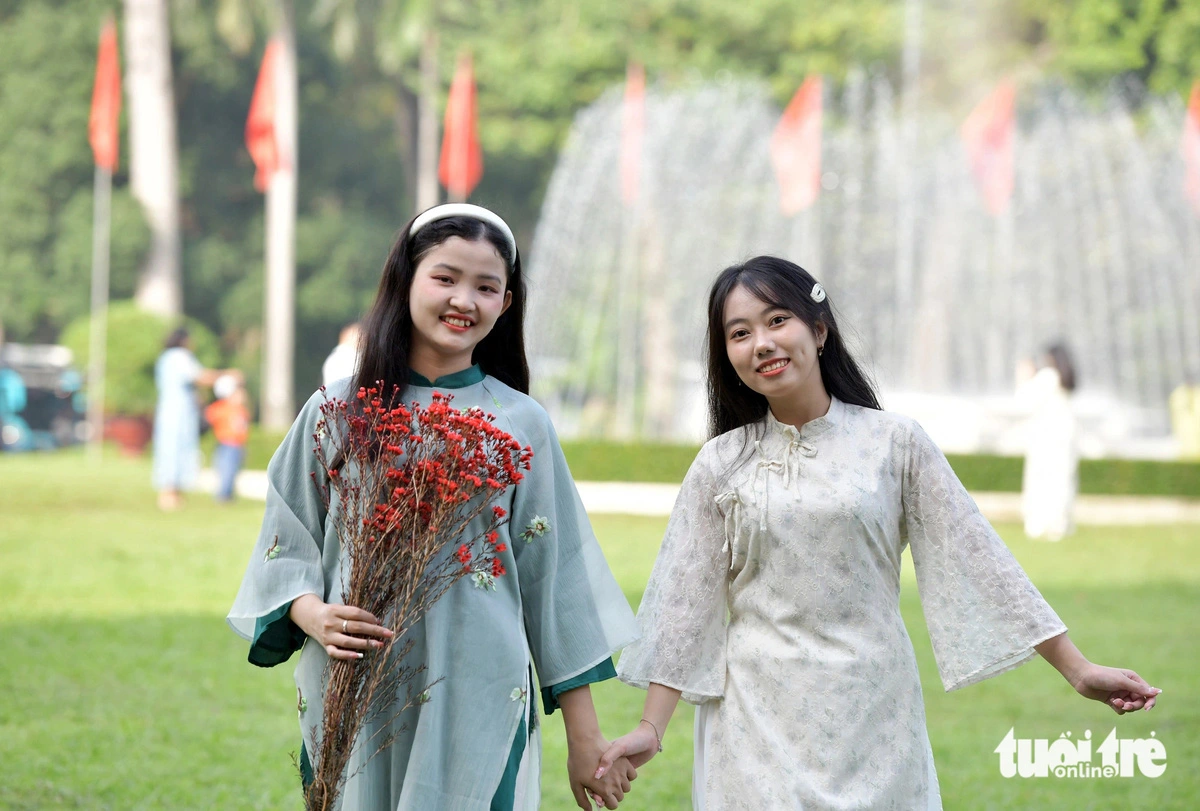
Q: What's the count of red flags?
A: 7